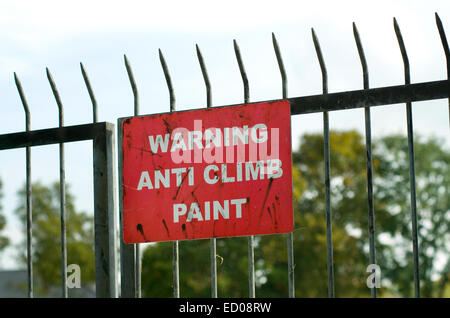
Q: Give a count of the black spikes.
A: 12